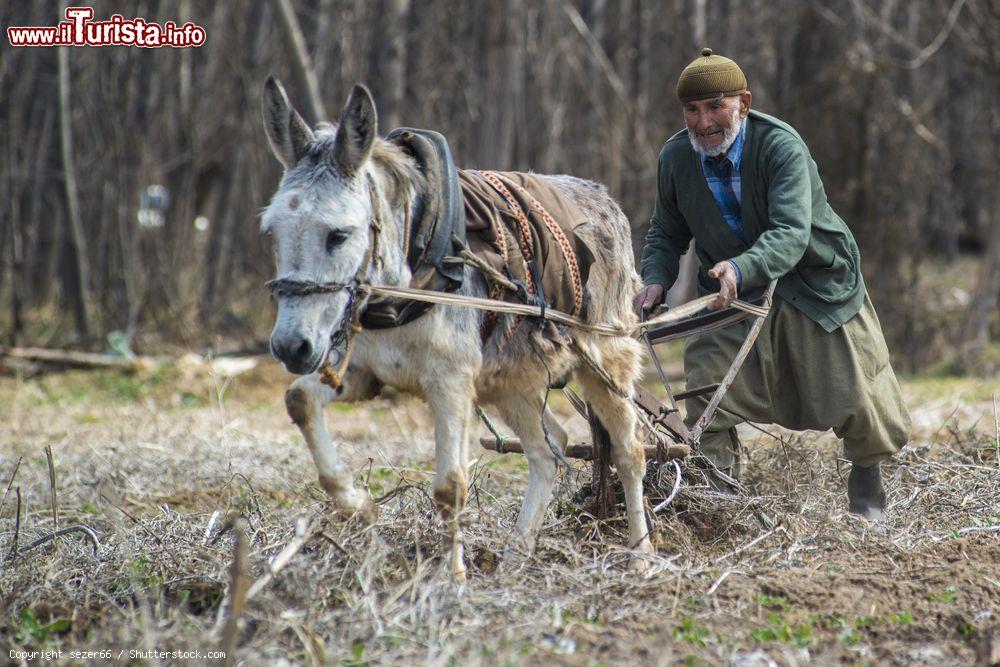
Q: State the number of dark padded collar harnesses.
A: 1